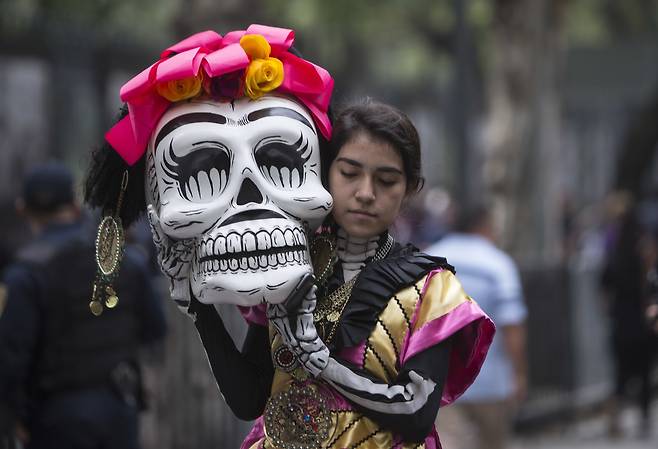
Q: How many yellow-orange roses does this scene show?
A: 3